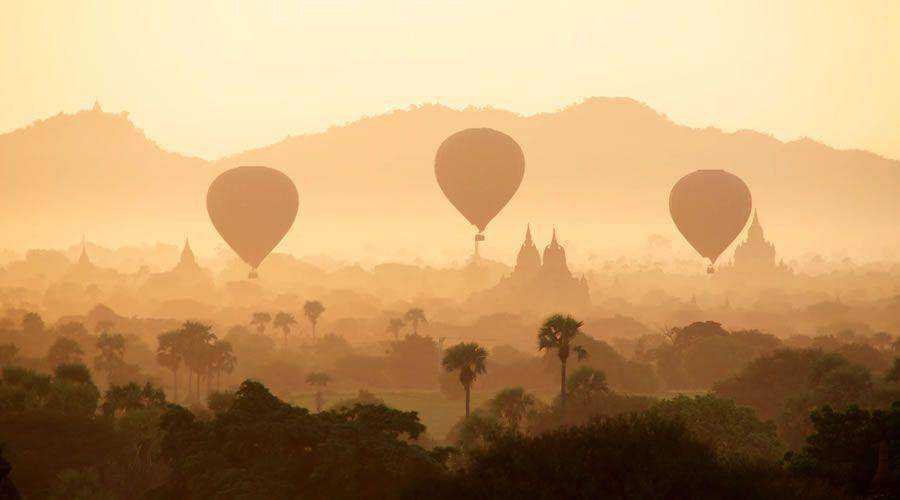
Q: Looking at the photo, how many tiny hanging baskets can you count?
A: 3